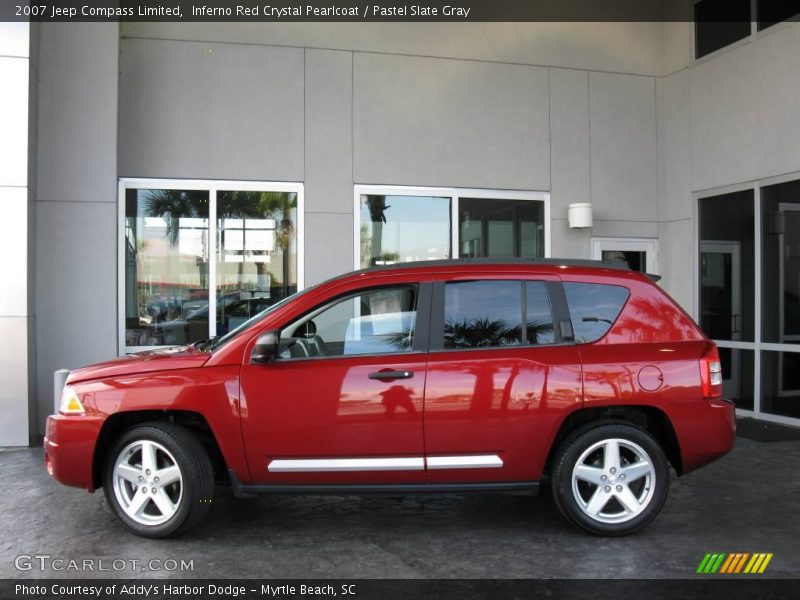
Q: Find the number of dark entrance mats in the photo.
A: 1